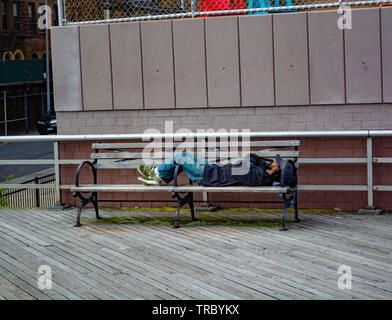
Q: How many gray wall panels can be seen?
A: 11